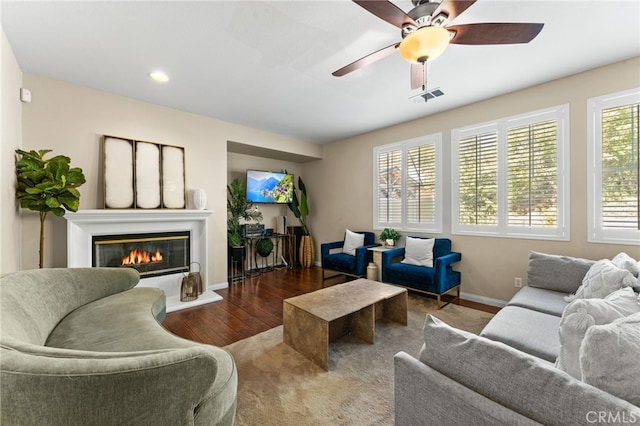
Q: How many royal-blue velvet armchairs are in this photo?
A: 2